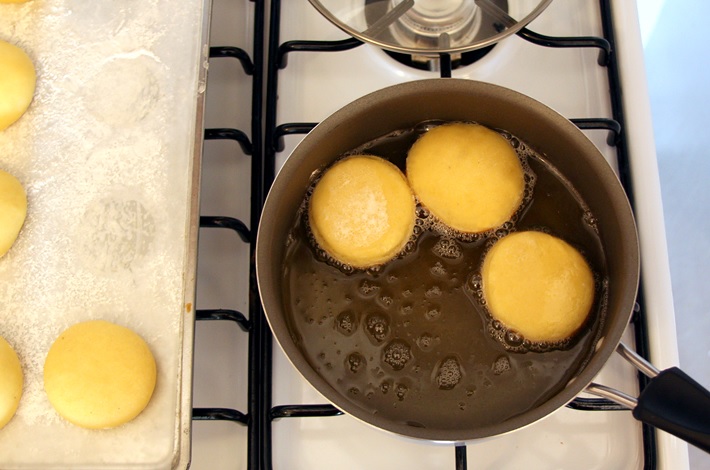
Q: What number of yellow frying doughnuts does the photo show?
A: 3